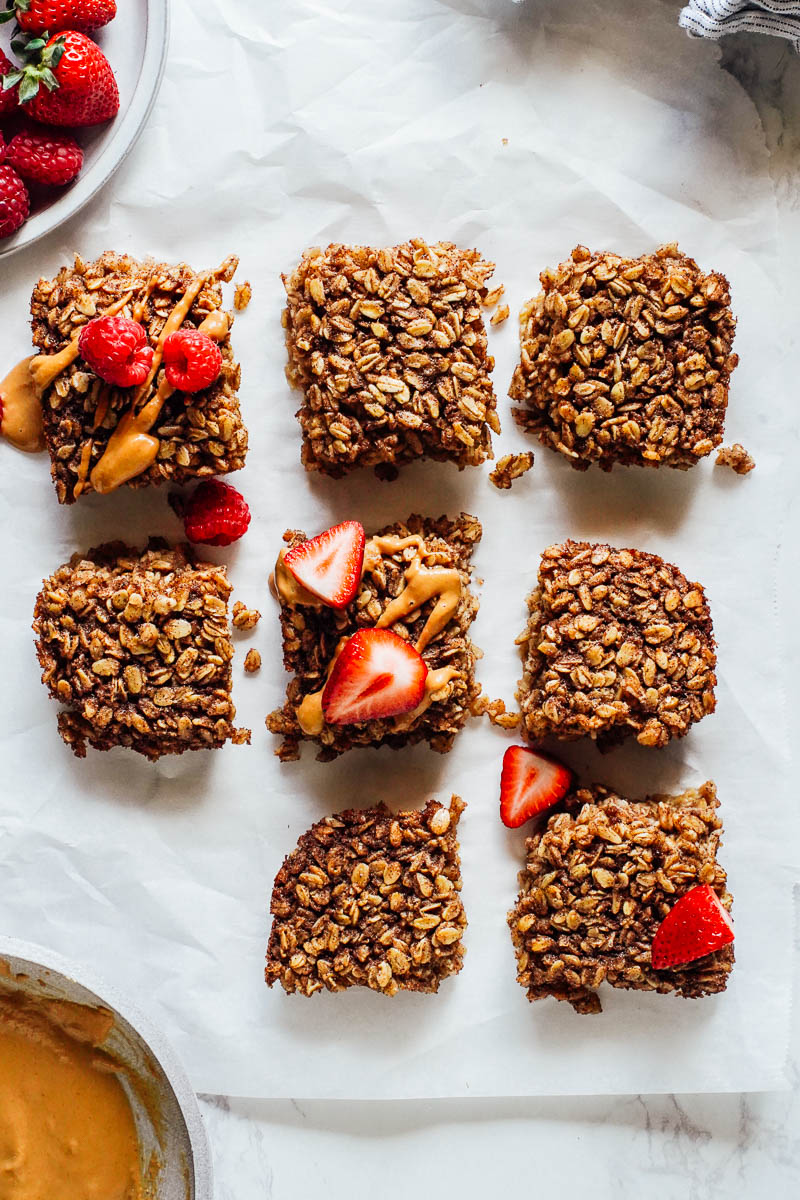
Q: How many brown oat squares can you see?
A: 8